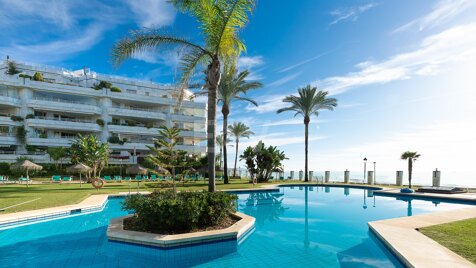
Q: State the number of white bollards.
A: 8